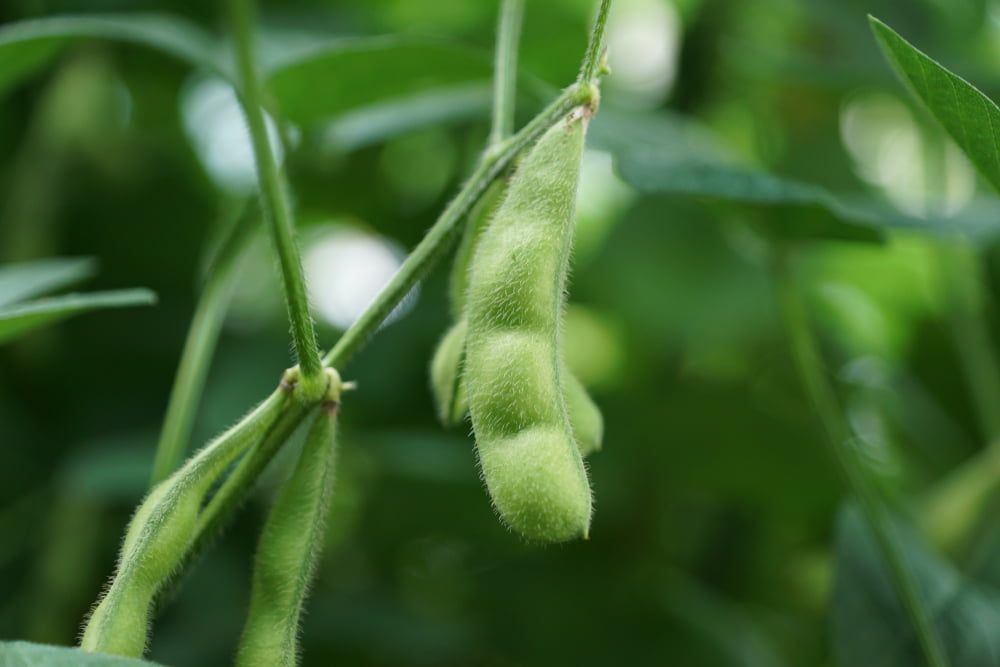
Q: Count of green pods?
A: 5